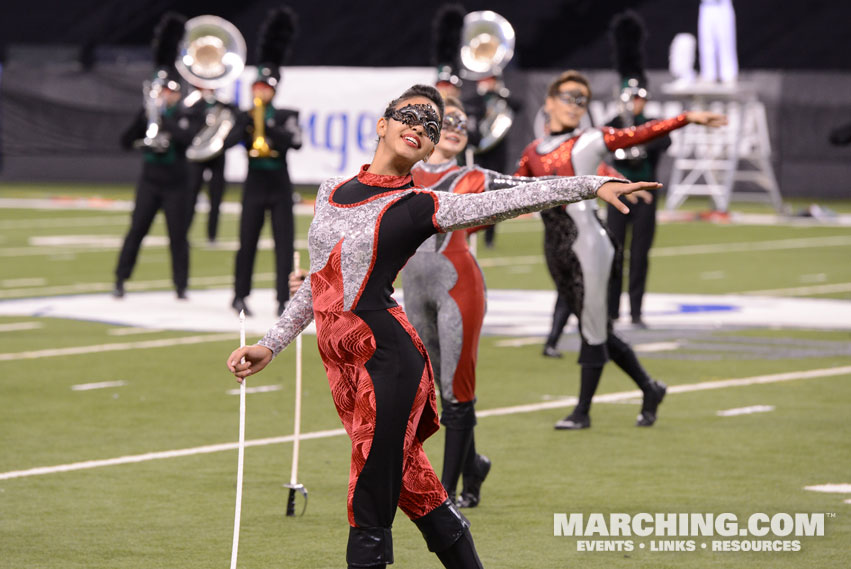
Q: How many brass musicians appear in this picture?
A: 6